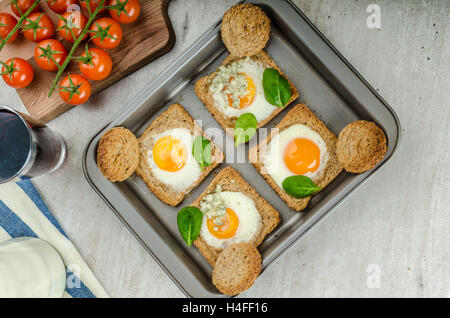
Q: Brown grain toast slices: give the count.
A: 4